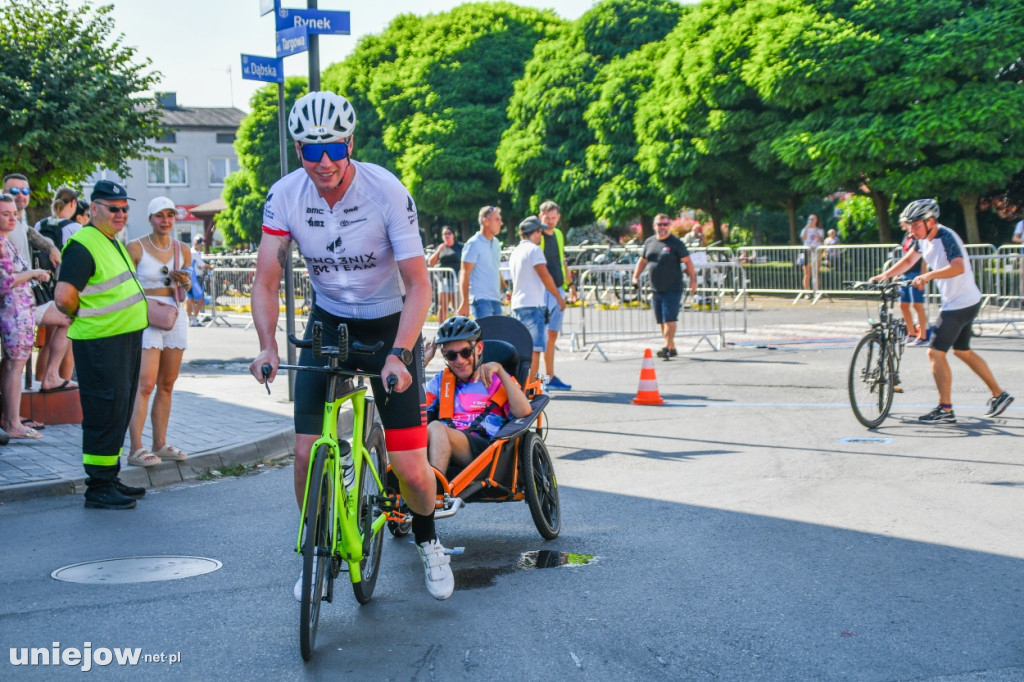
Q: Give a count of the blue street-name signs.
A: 3